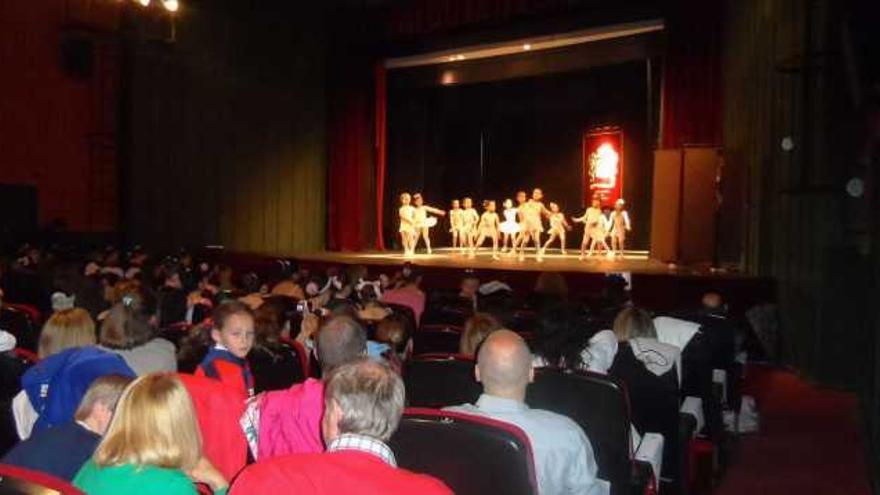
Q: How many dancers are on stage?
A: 12